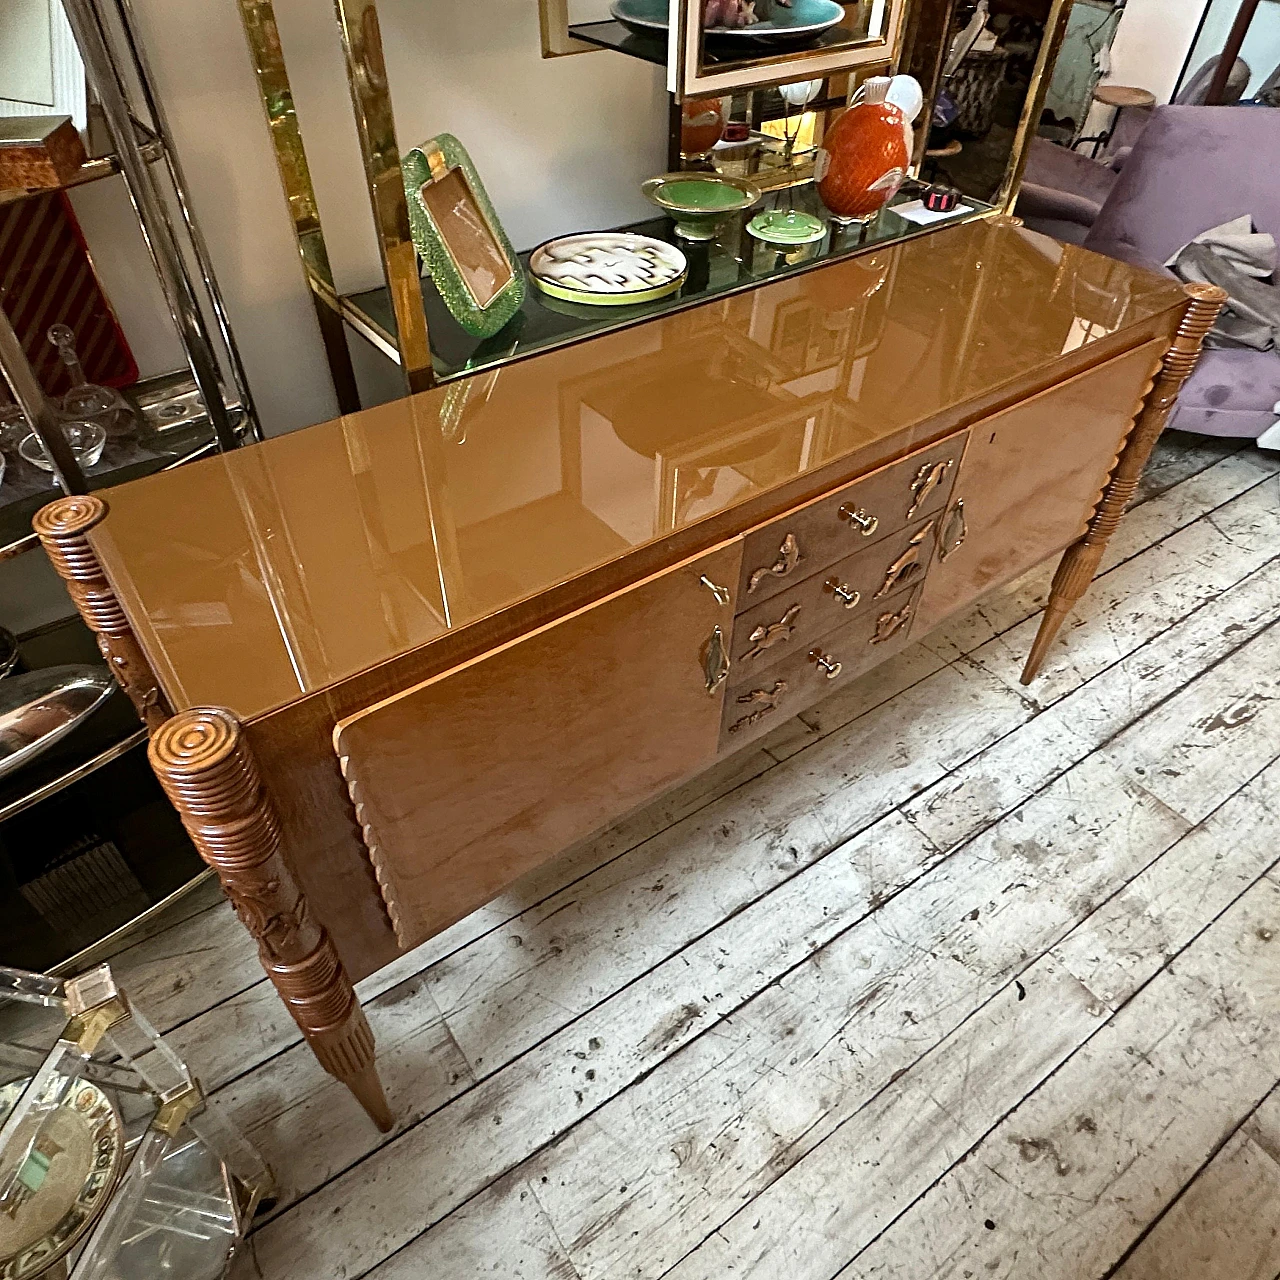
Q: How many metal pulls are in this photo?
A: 5